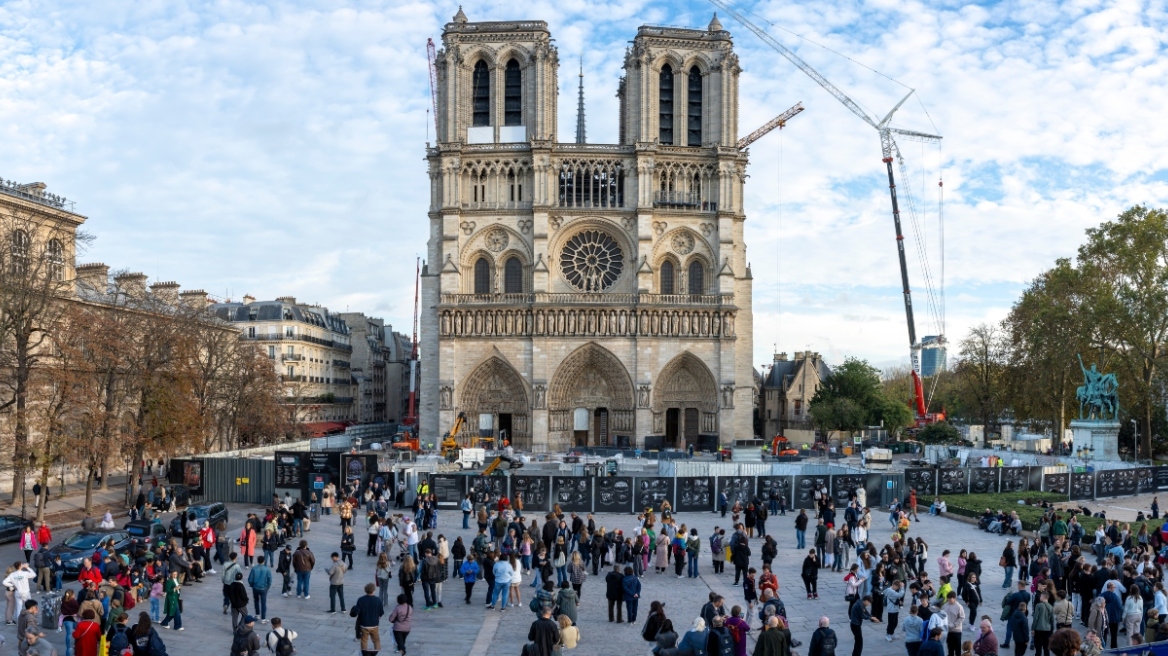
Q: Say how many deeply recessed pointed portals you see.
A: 3